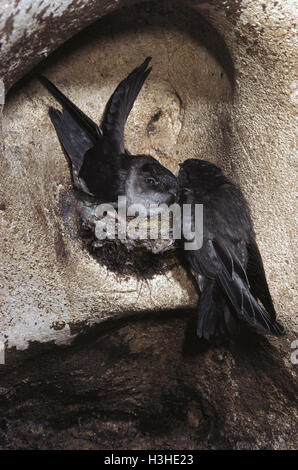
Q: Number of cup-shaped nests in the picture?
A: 1